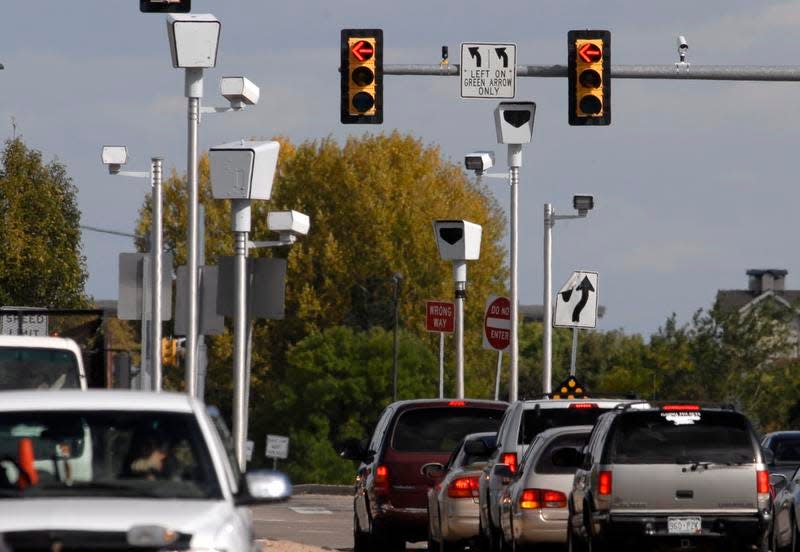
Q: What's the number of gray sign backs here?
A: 3